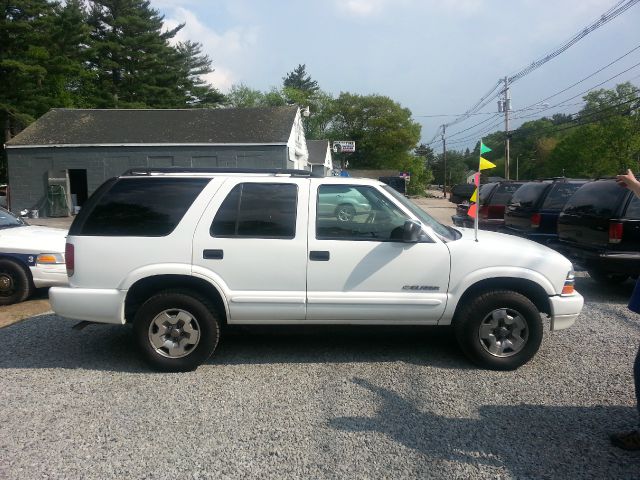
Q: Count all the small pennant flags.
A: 5